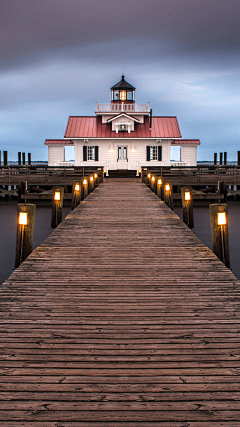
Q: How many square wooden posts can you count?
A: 12